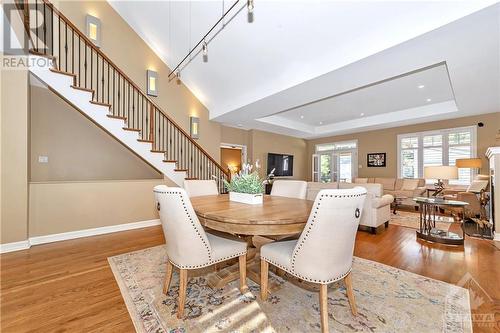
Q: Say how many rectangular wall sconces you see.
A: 3